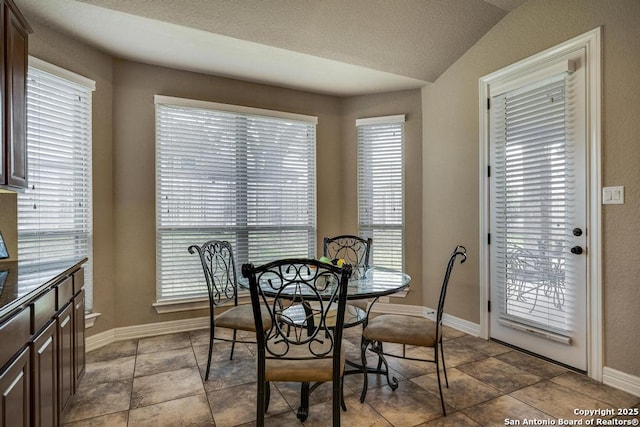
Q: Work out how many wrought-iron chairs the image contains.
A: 4